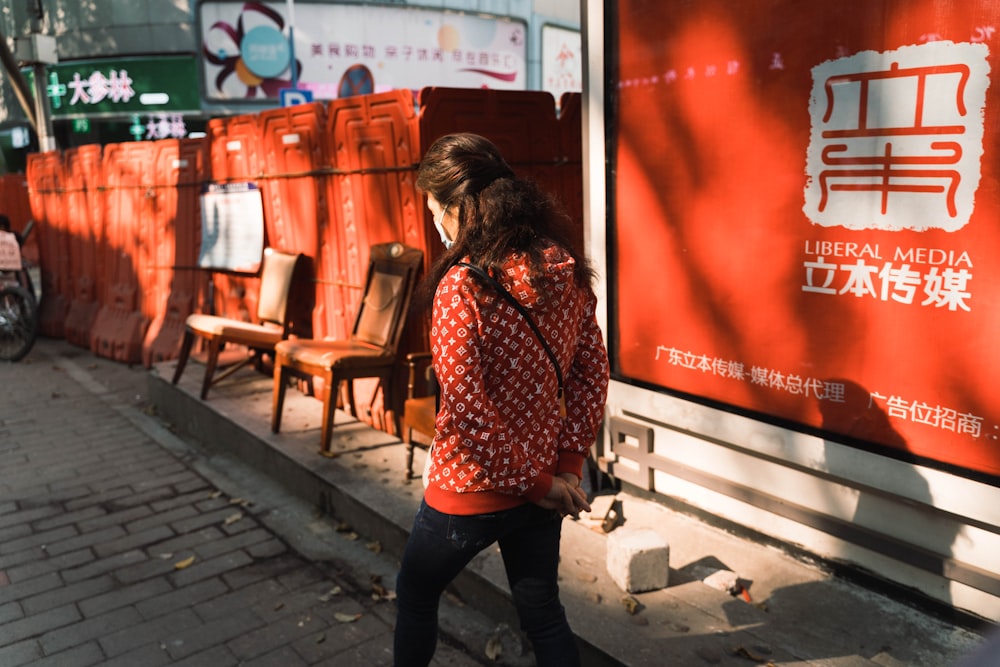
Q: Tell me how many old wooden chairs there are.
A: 3